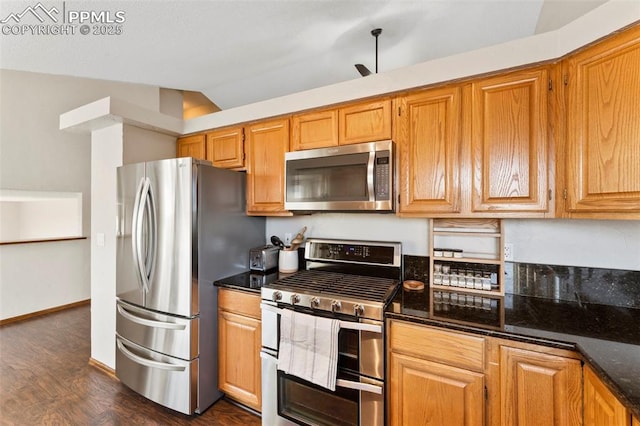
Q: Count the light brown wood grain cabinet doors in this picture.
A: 12